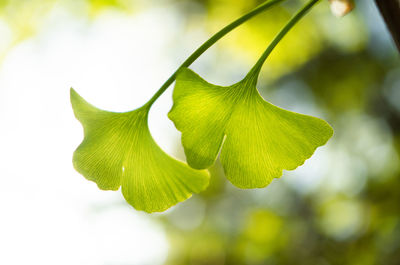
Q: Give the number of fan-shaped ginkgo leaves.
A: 2